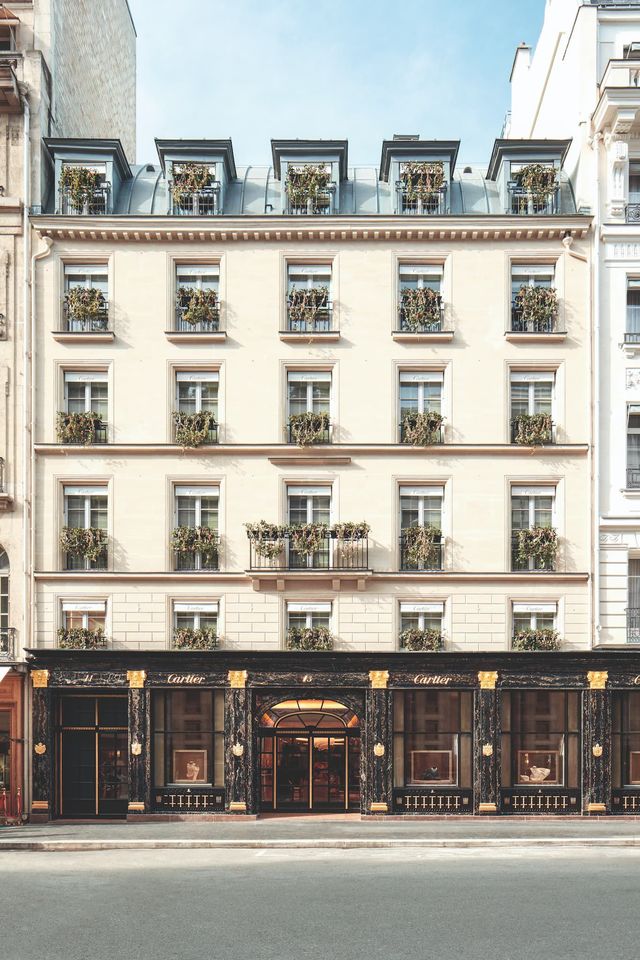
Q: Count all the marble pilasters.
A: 6